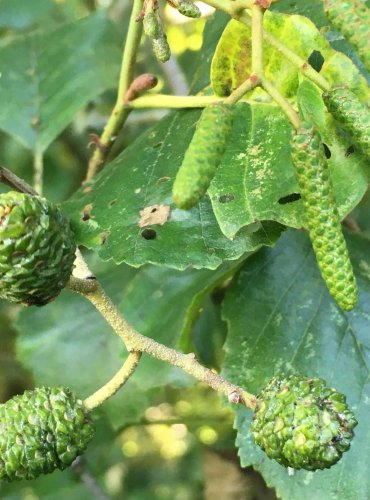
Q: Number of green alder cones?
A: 3